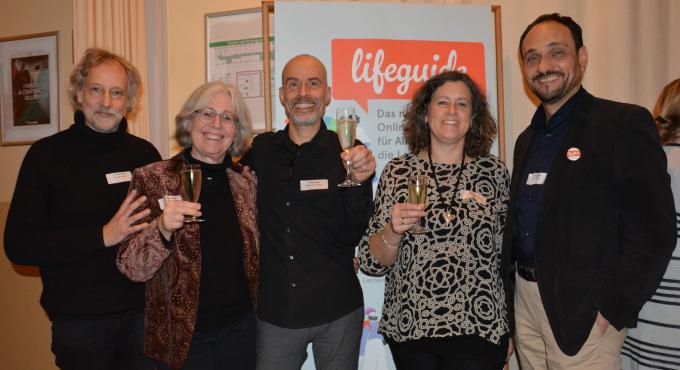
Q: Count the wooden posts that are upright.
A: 2